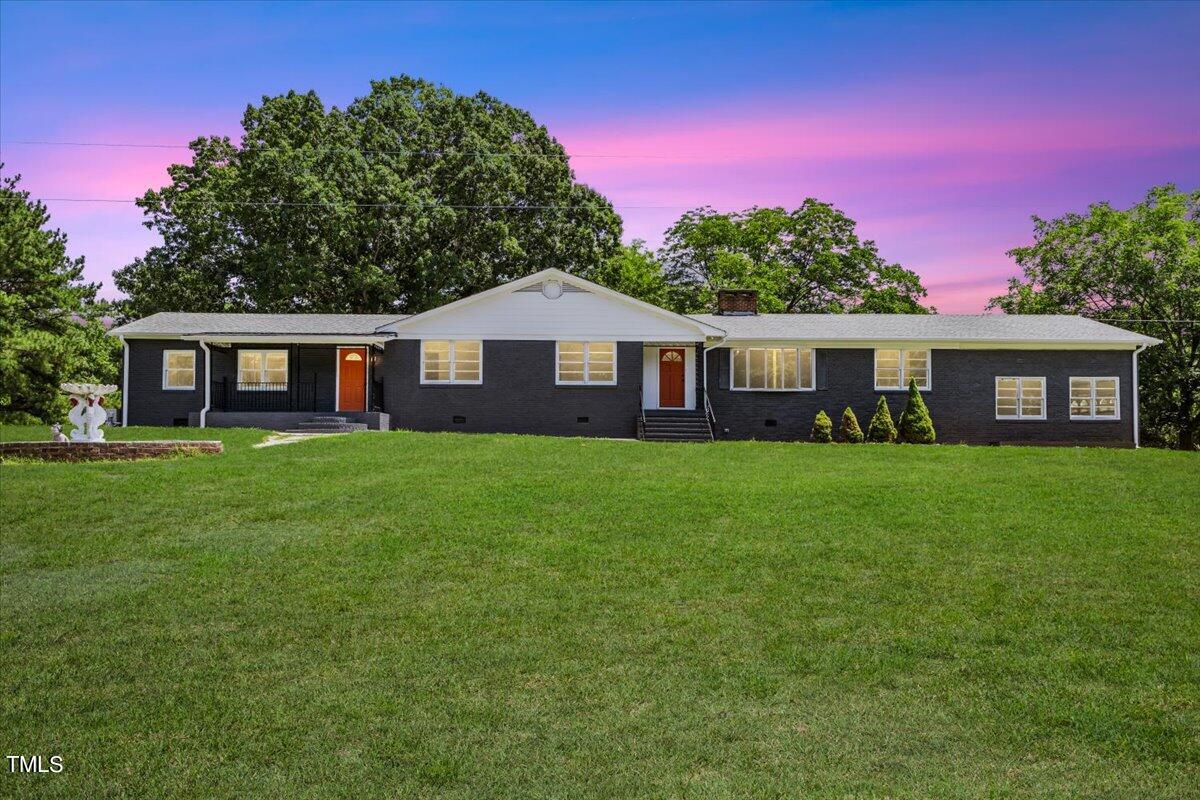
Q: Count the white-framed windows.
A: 8